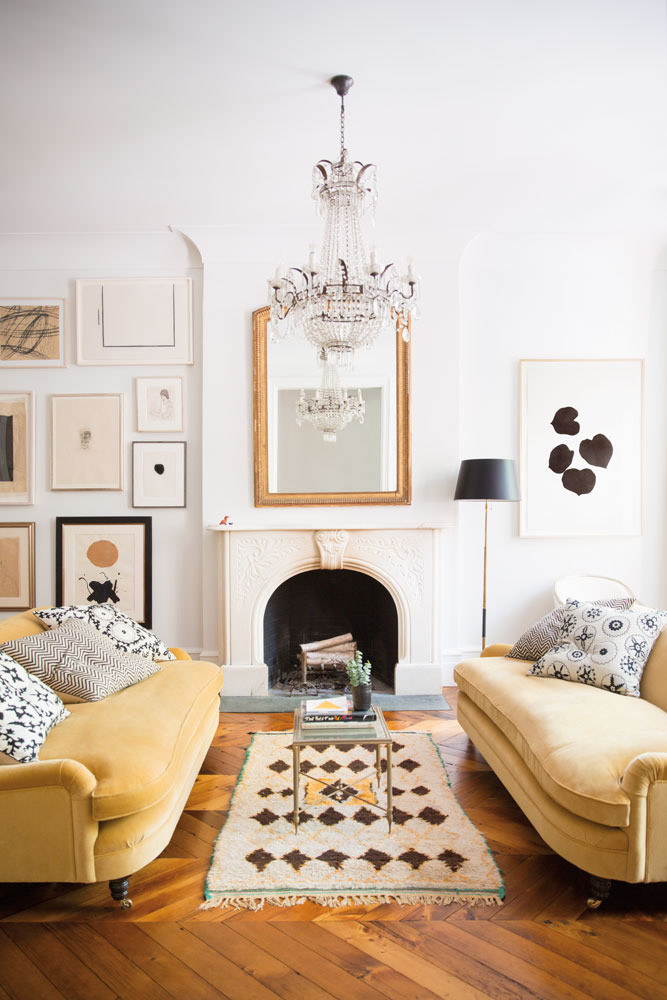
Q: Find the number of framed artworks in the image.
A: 9